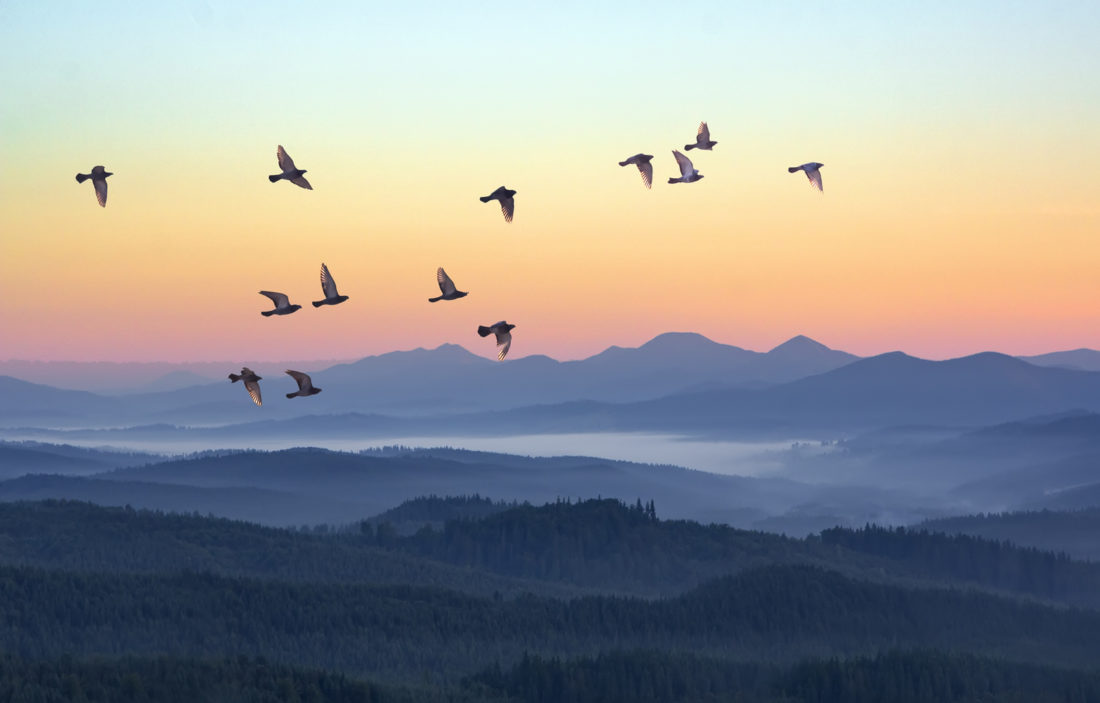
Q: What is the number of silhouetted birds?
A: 13